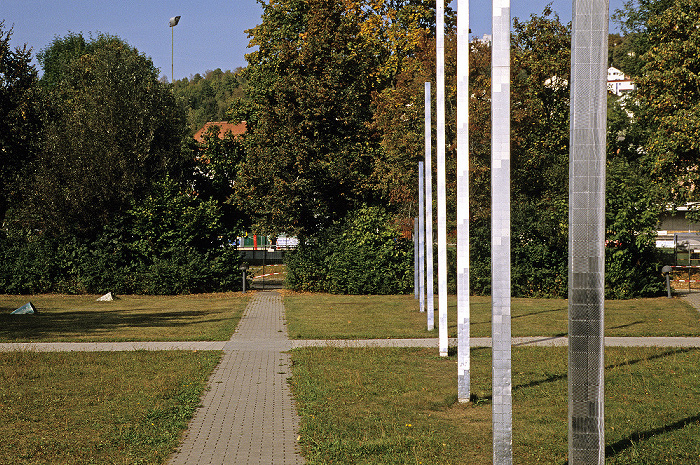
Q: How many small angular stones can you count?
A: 2